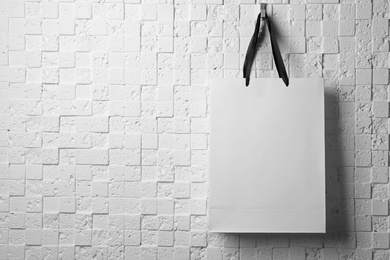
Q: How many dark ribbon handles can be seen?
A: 2